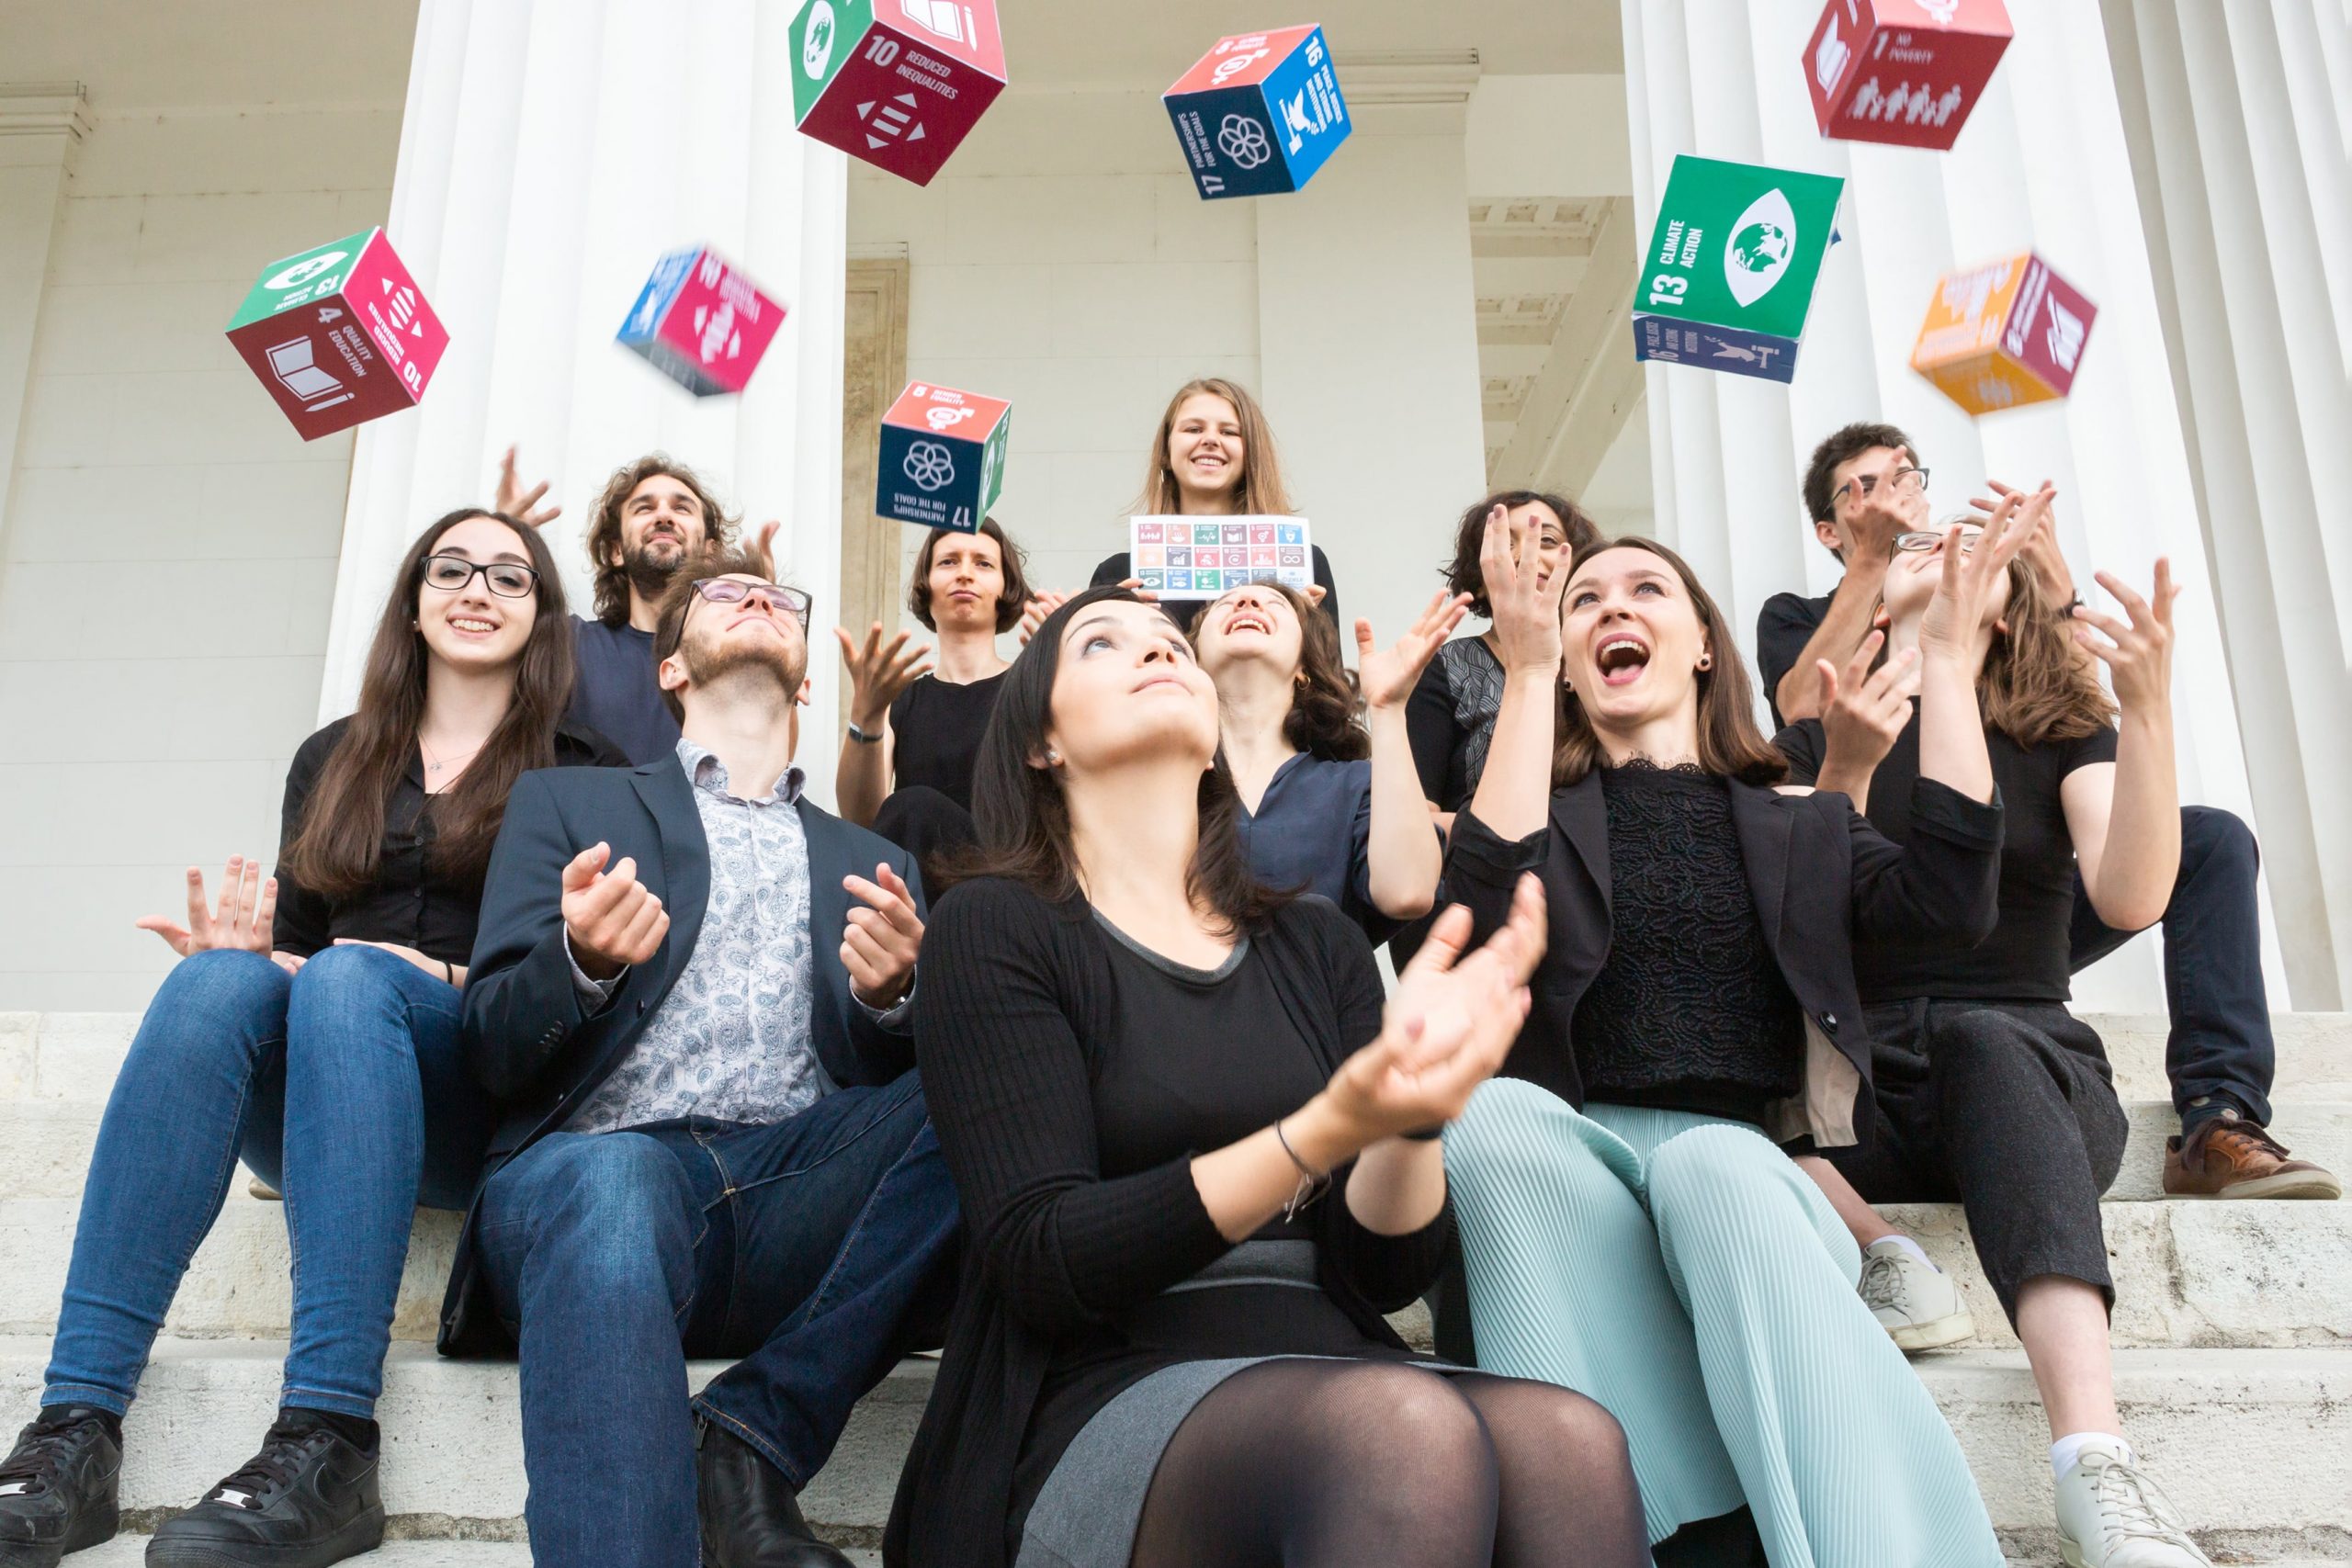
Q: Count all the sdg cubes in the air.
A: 8